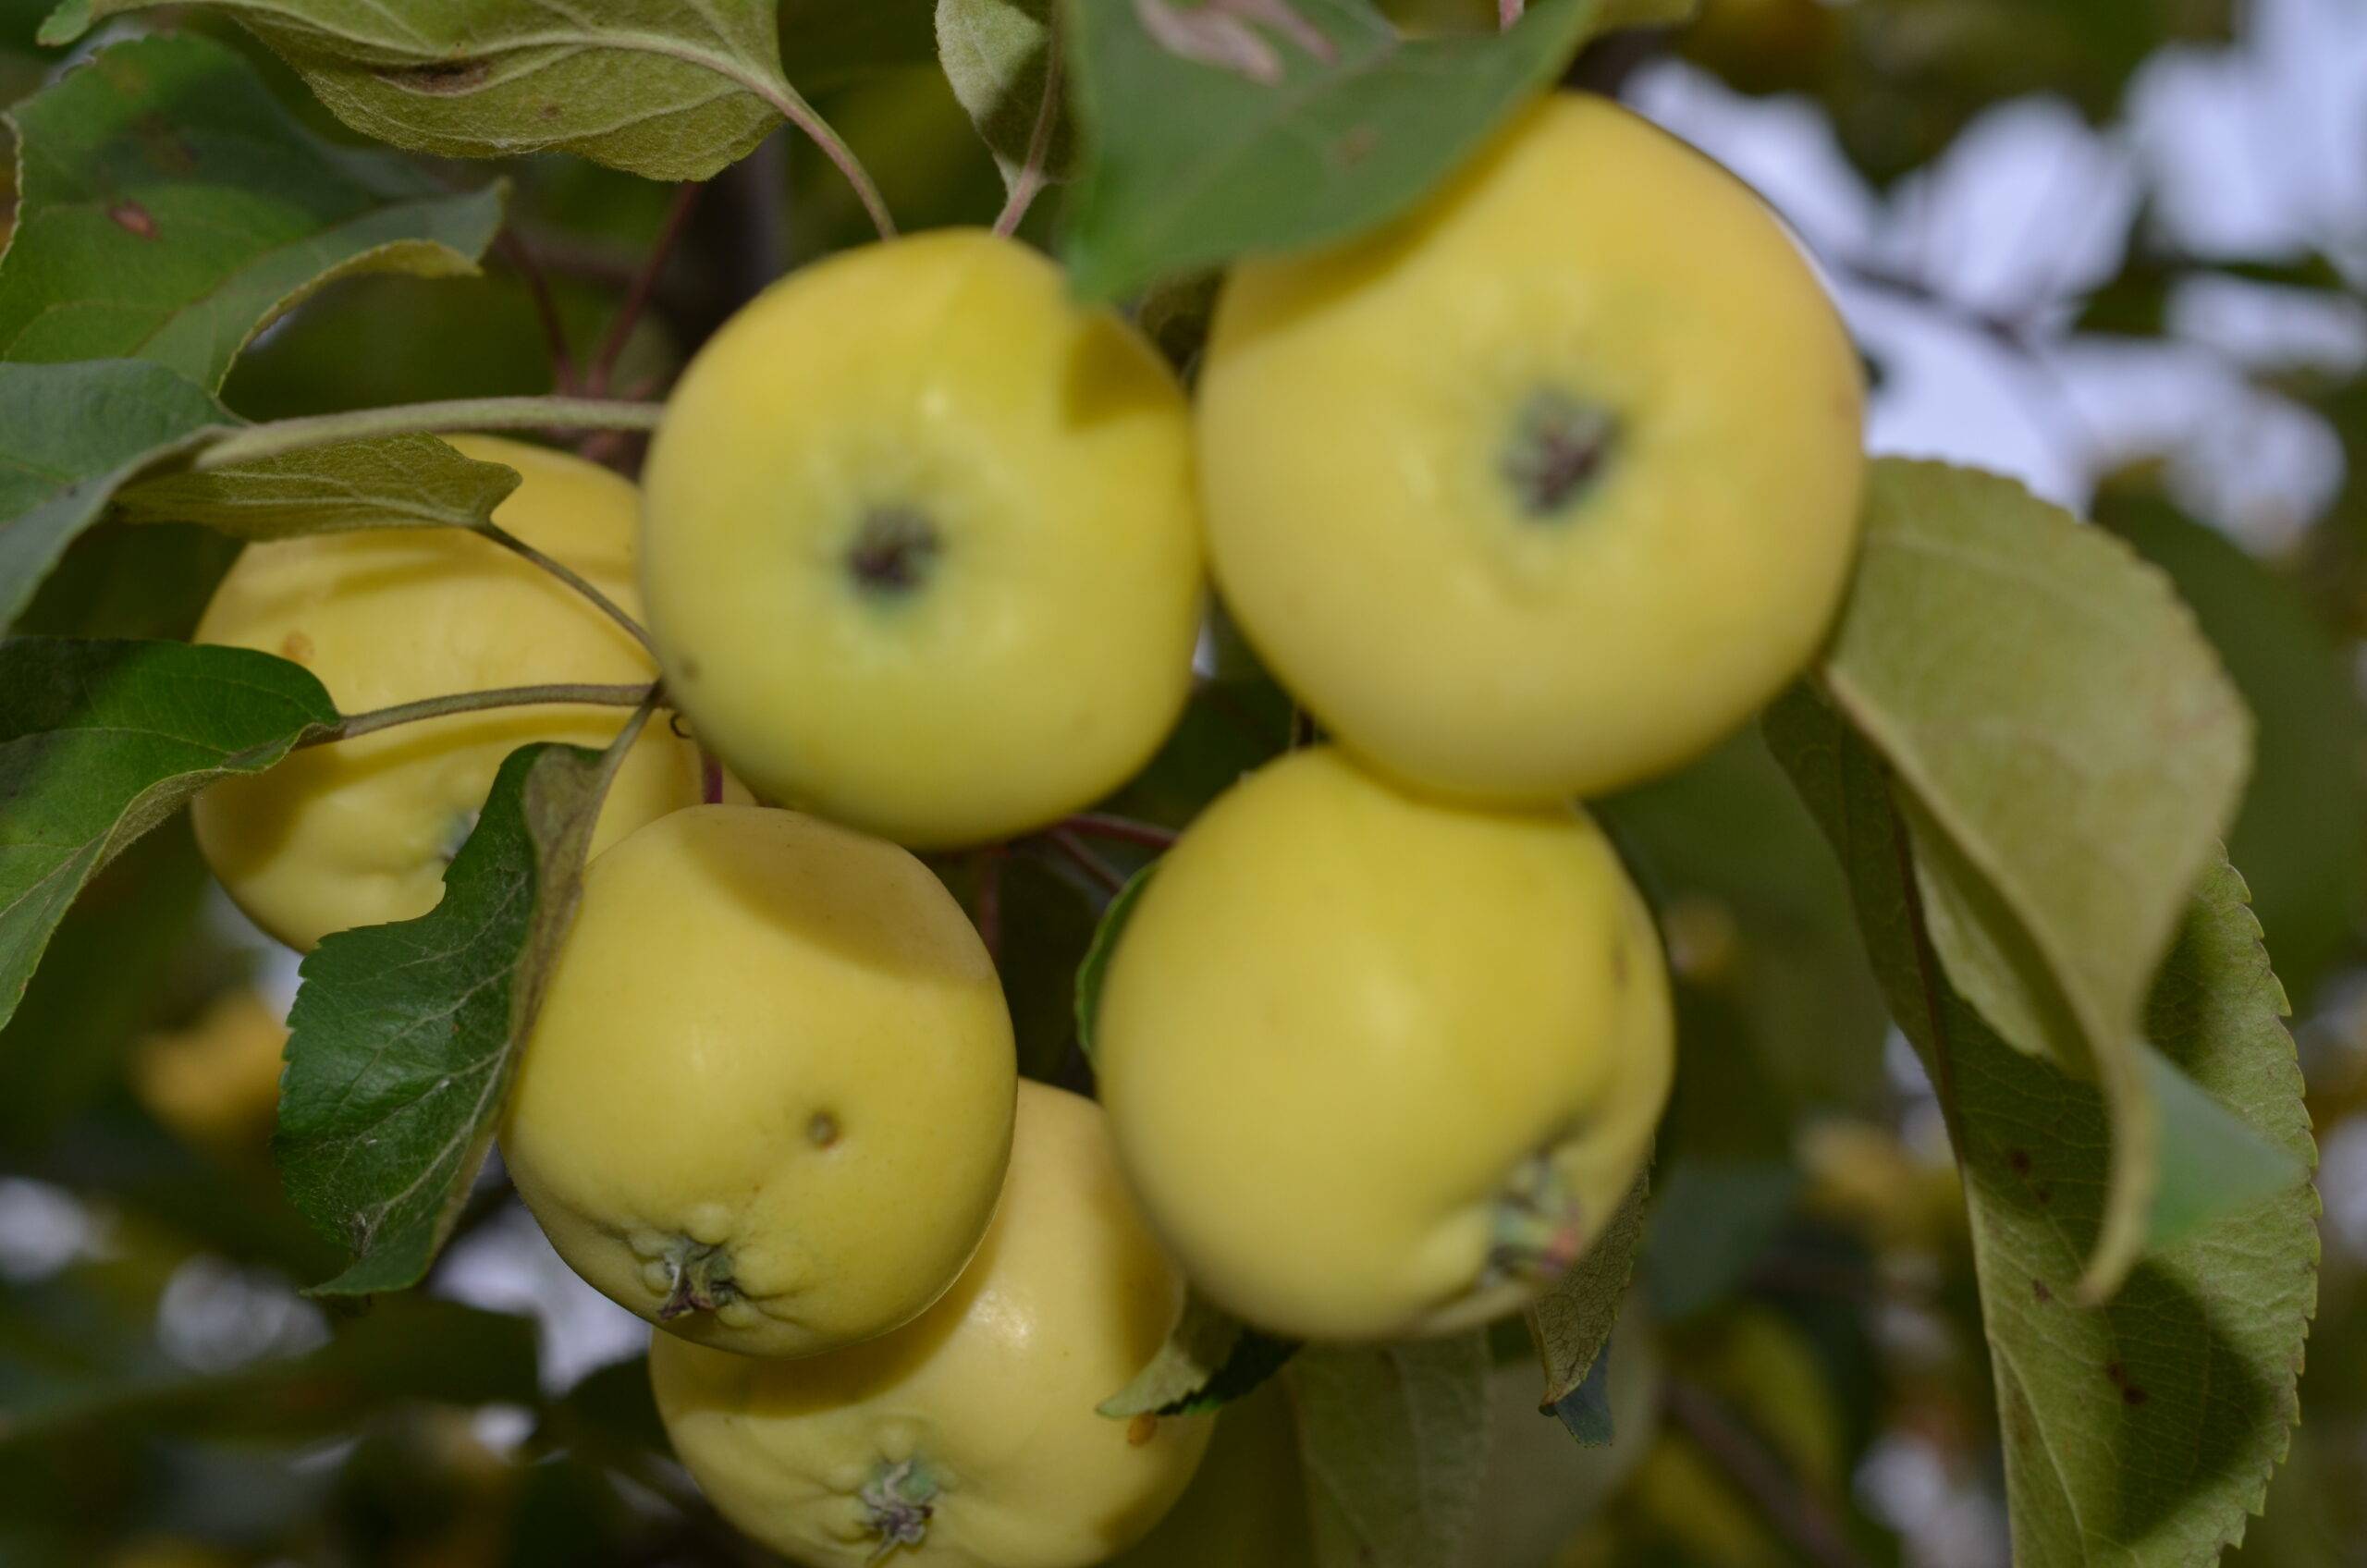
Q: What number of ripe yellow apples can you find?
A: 6